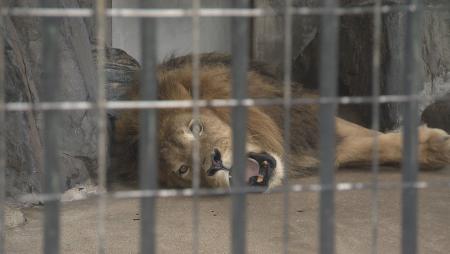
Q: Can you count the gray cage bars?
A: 5